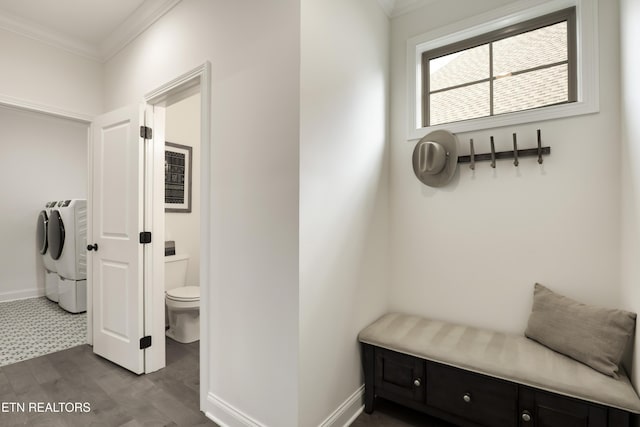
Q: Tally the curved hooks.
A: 4